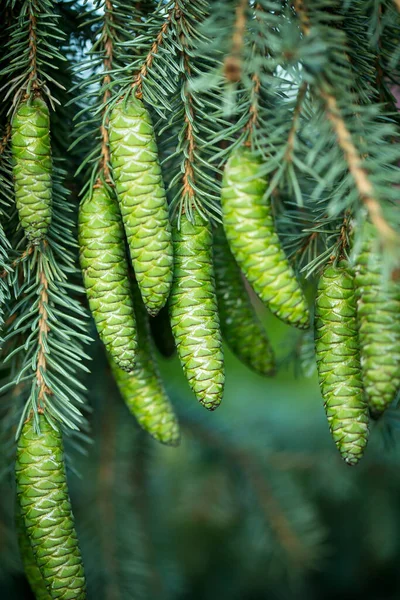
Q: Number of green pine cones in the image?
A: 11